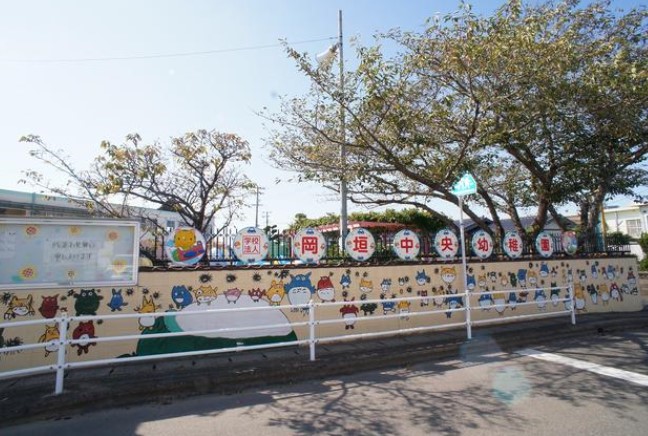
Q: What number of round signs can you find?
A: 10